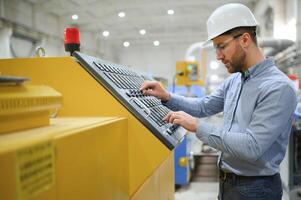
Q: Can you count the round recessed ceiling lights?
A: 7